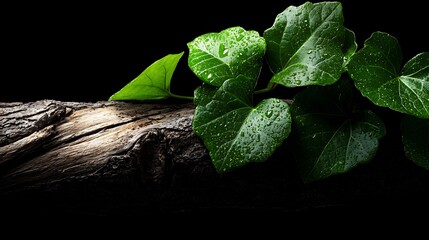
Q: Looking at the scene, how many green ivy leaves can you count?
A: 7